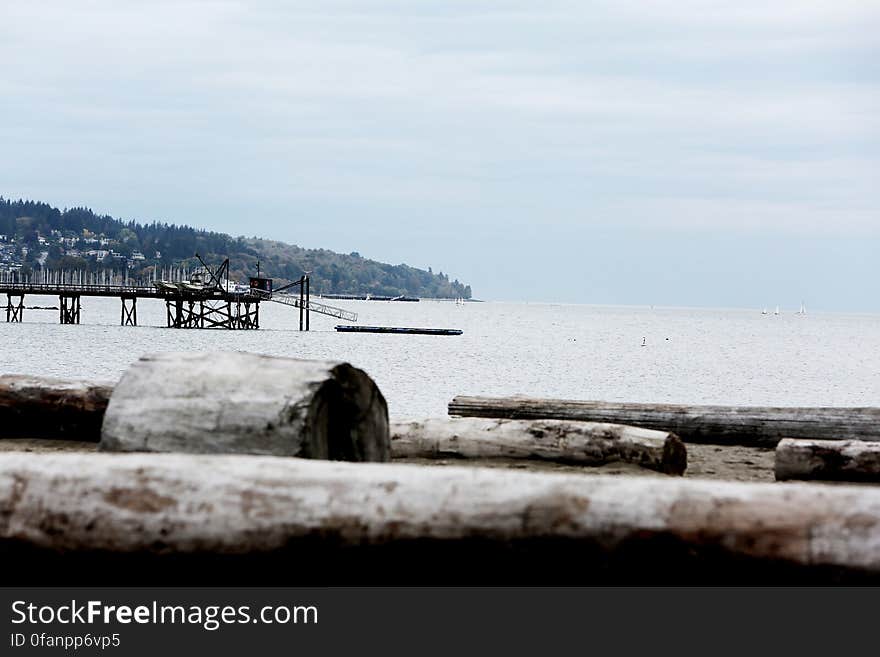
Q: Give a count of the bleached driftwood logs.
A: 6